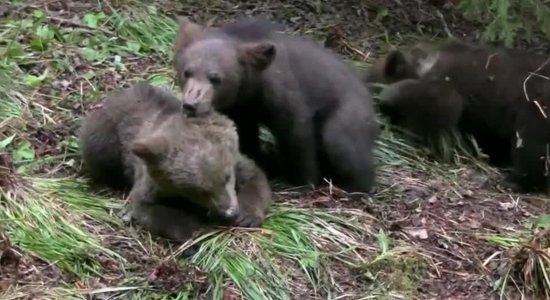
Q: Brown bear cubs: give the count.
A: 3